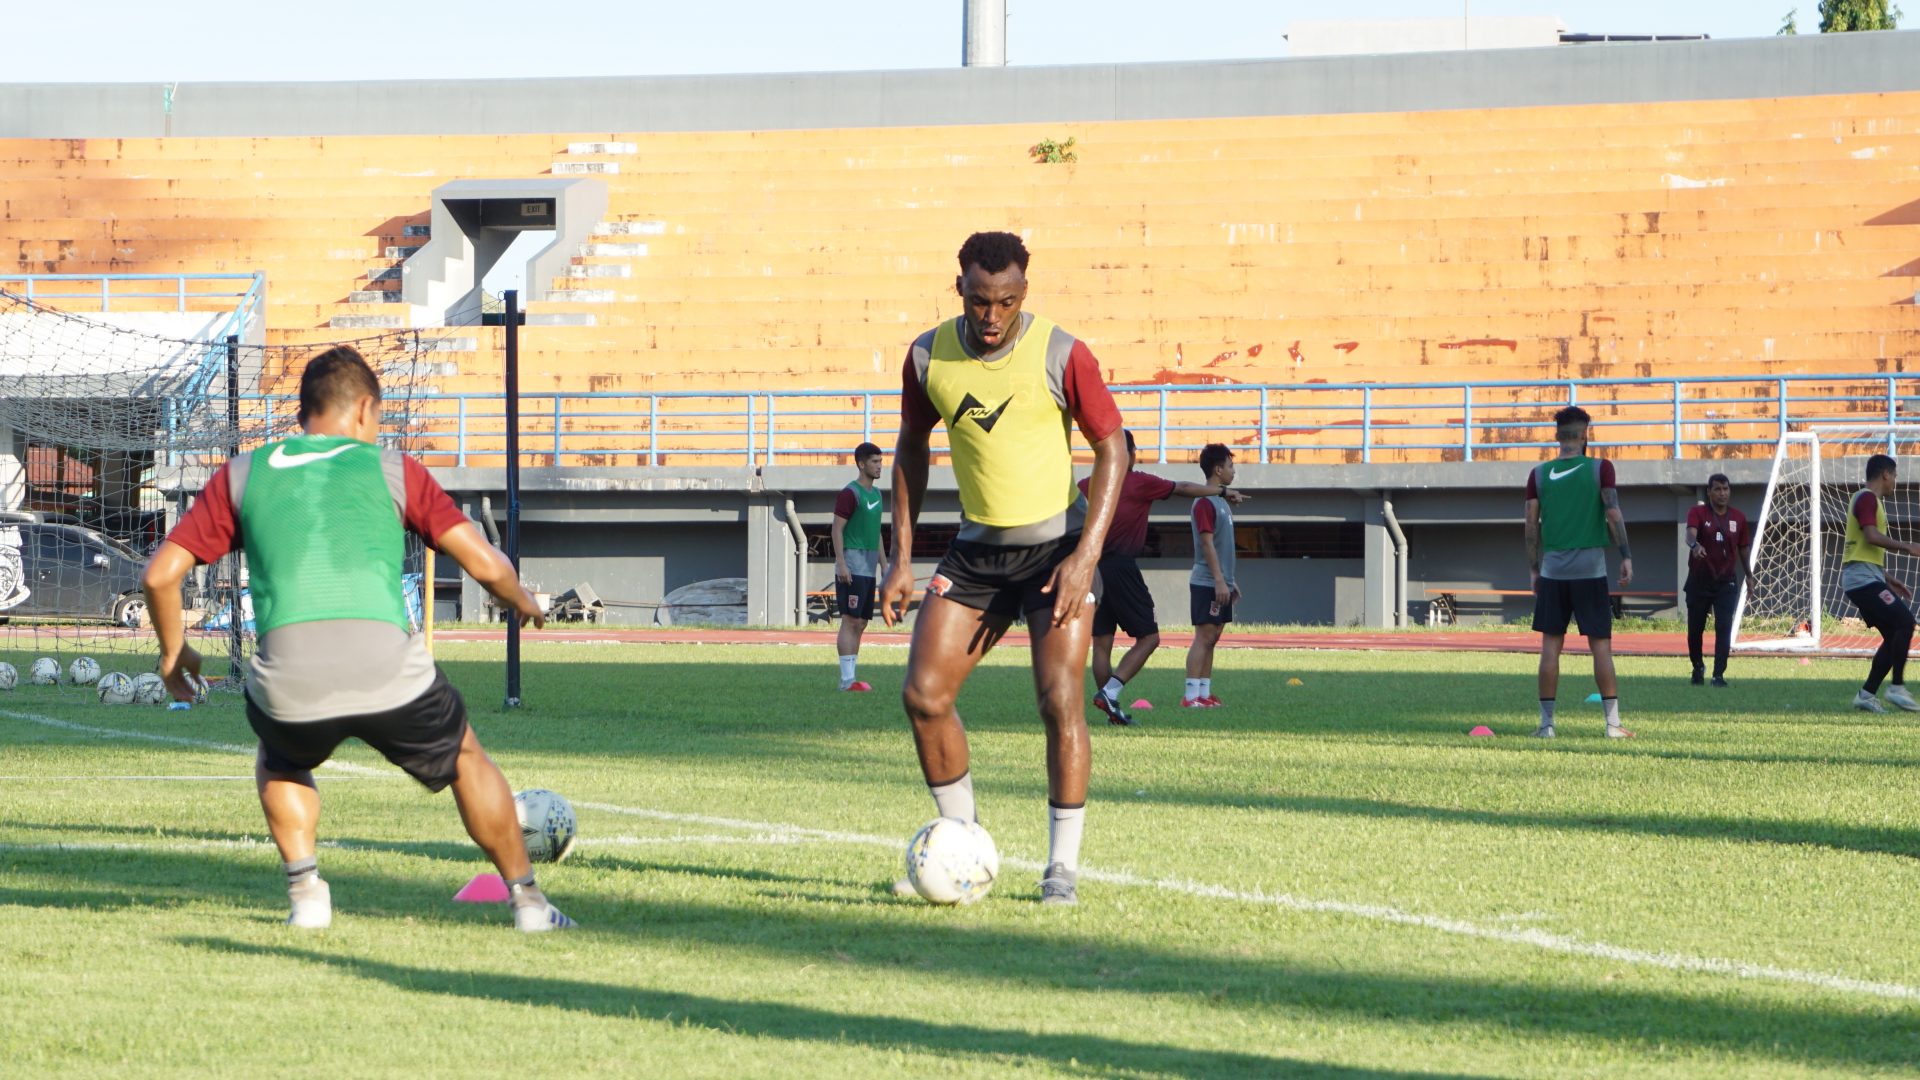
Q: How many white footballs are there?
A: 8